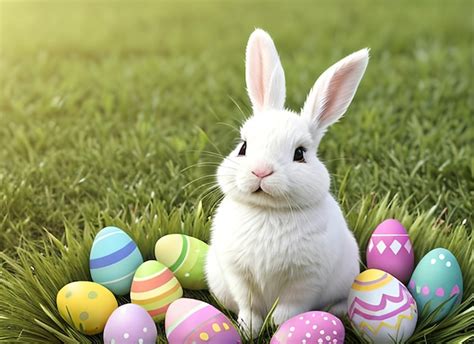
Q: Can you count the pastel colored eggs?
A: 10